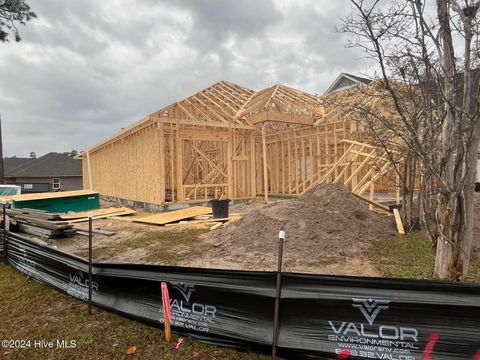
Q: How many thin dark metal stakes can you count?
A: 3